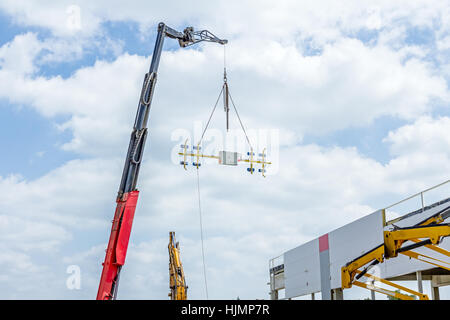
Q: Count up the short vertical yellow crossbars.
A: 4